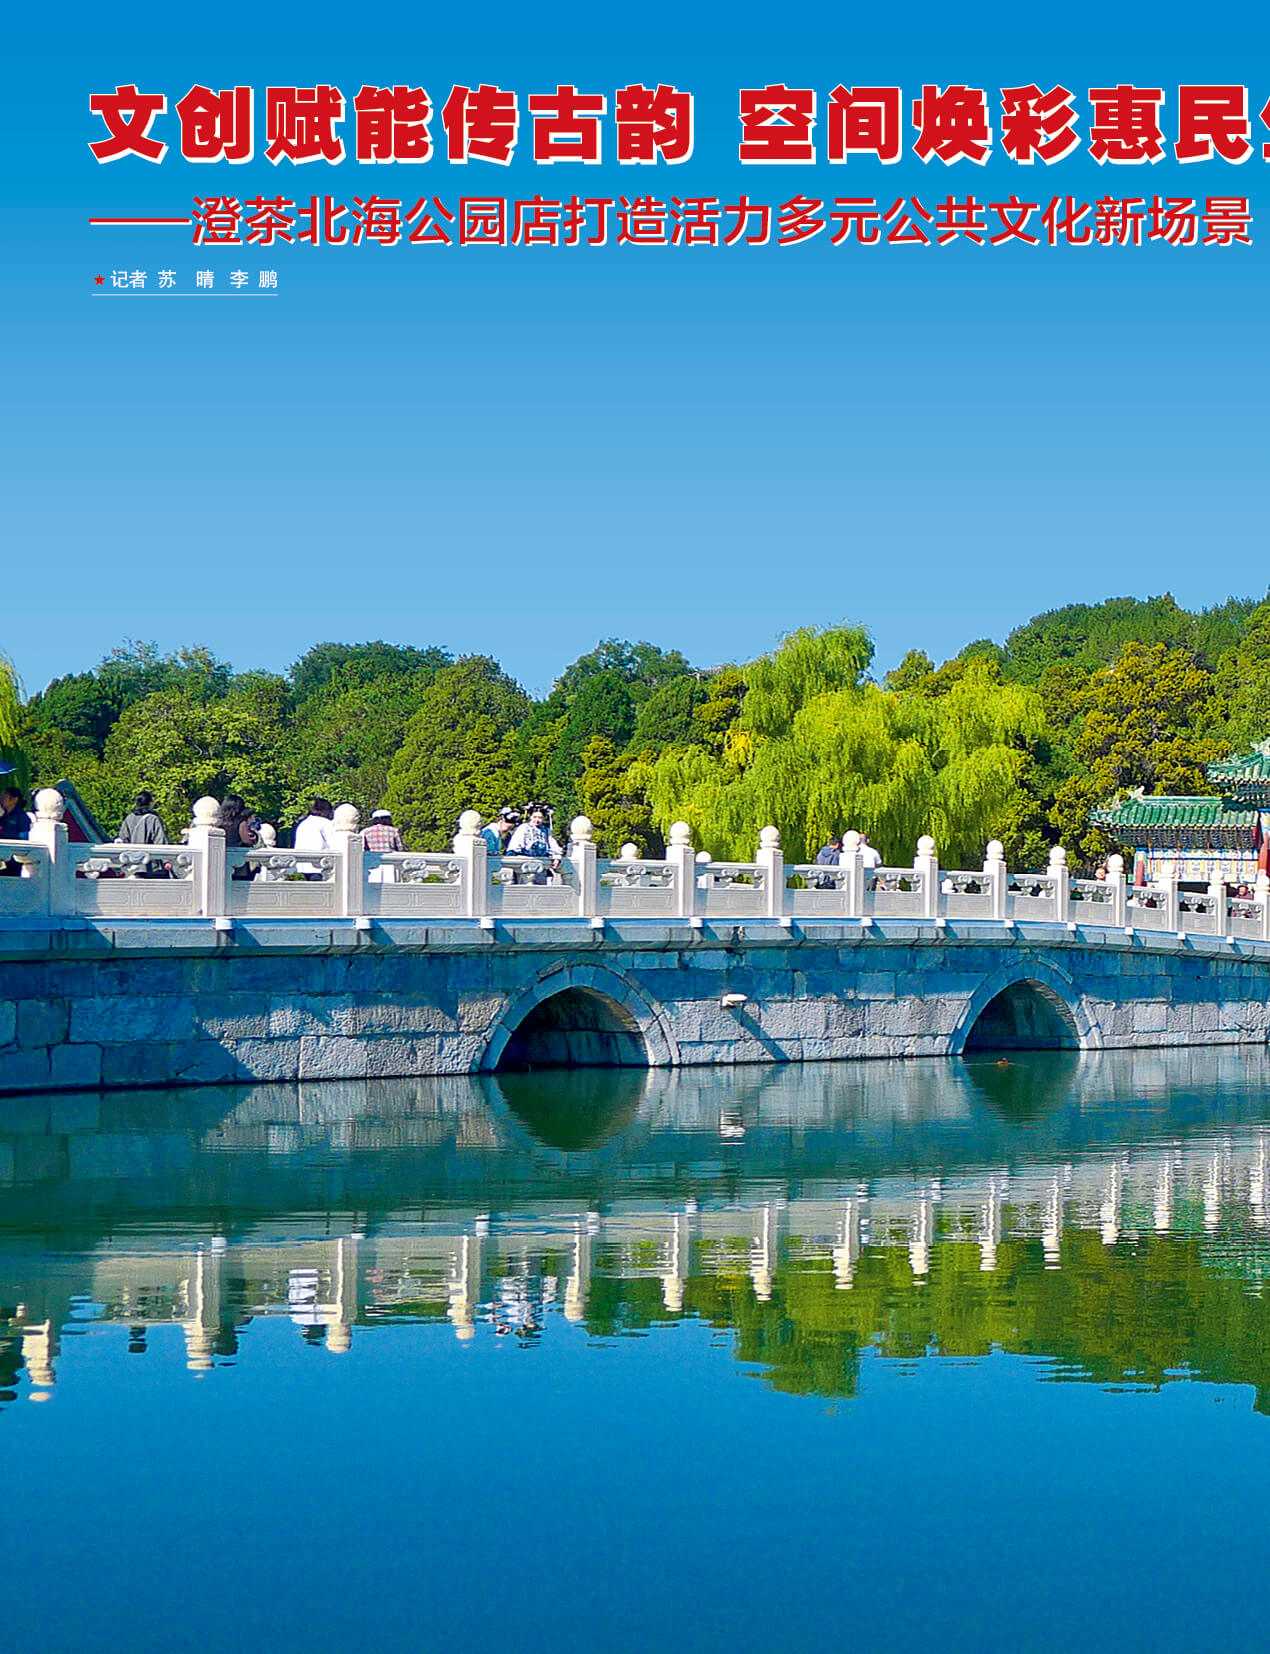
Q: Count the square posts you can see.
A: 15